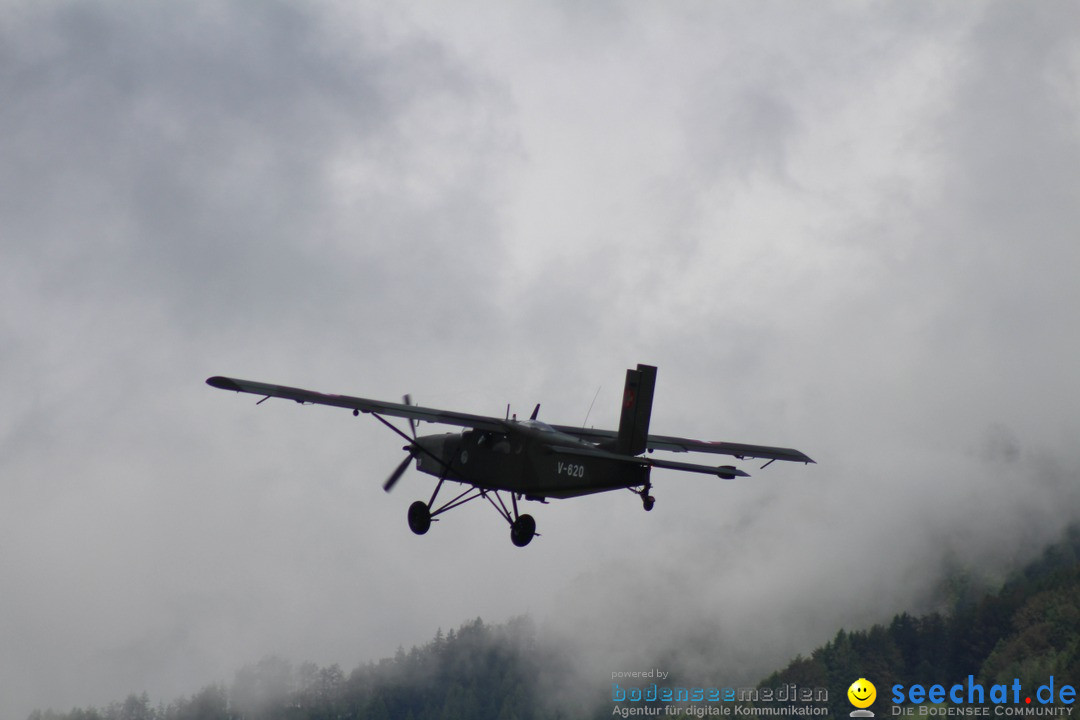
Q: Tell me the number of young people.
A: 0